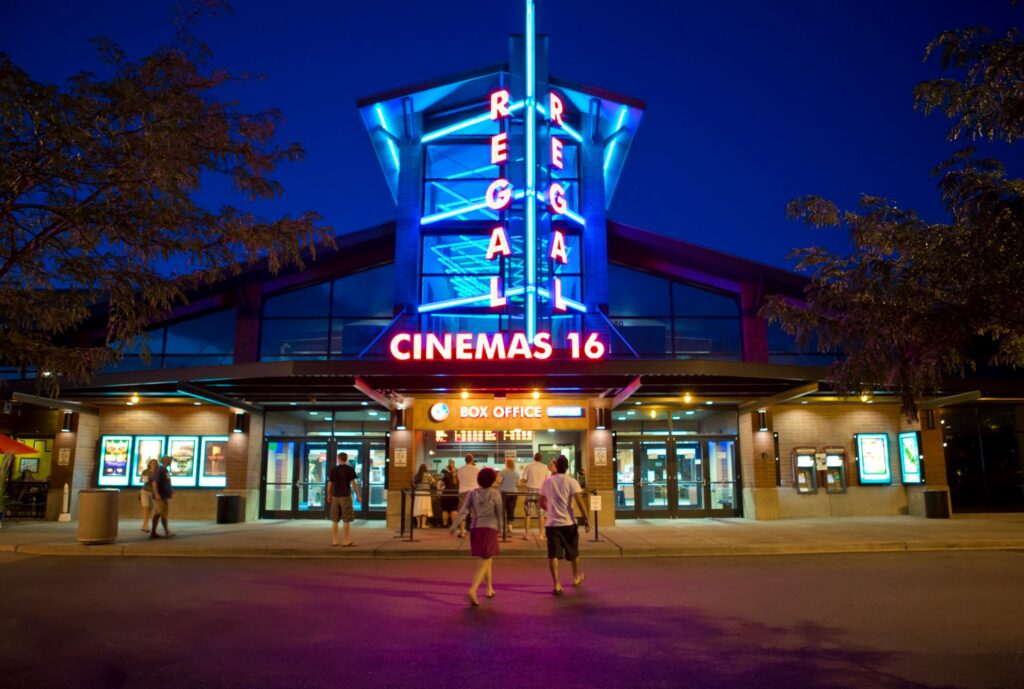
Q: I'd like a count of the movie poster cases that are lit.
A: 6